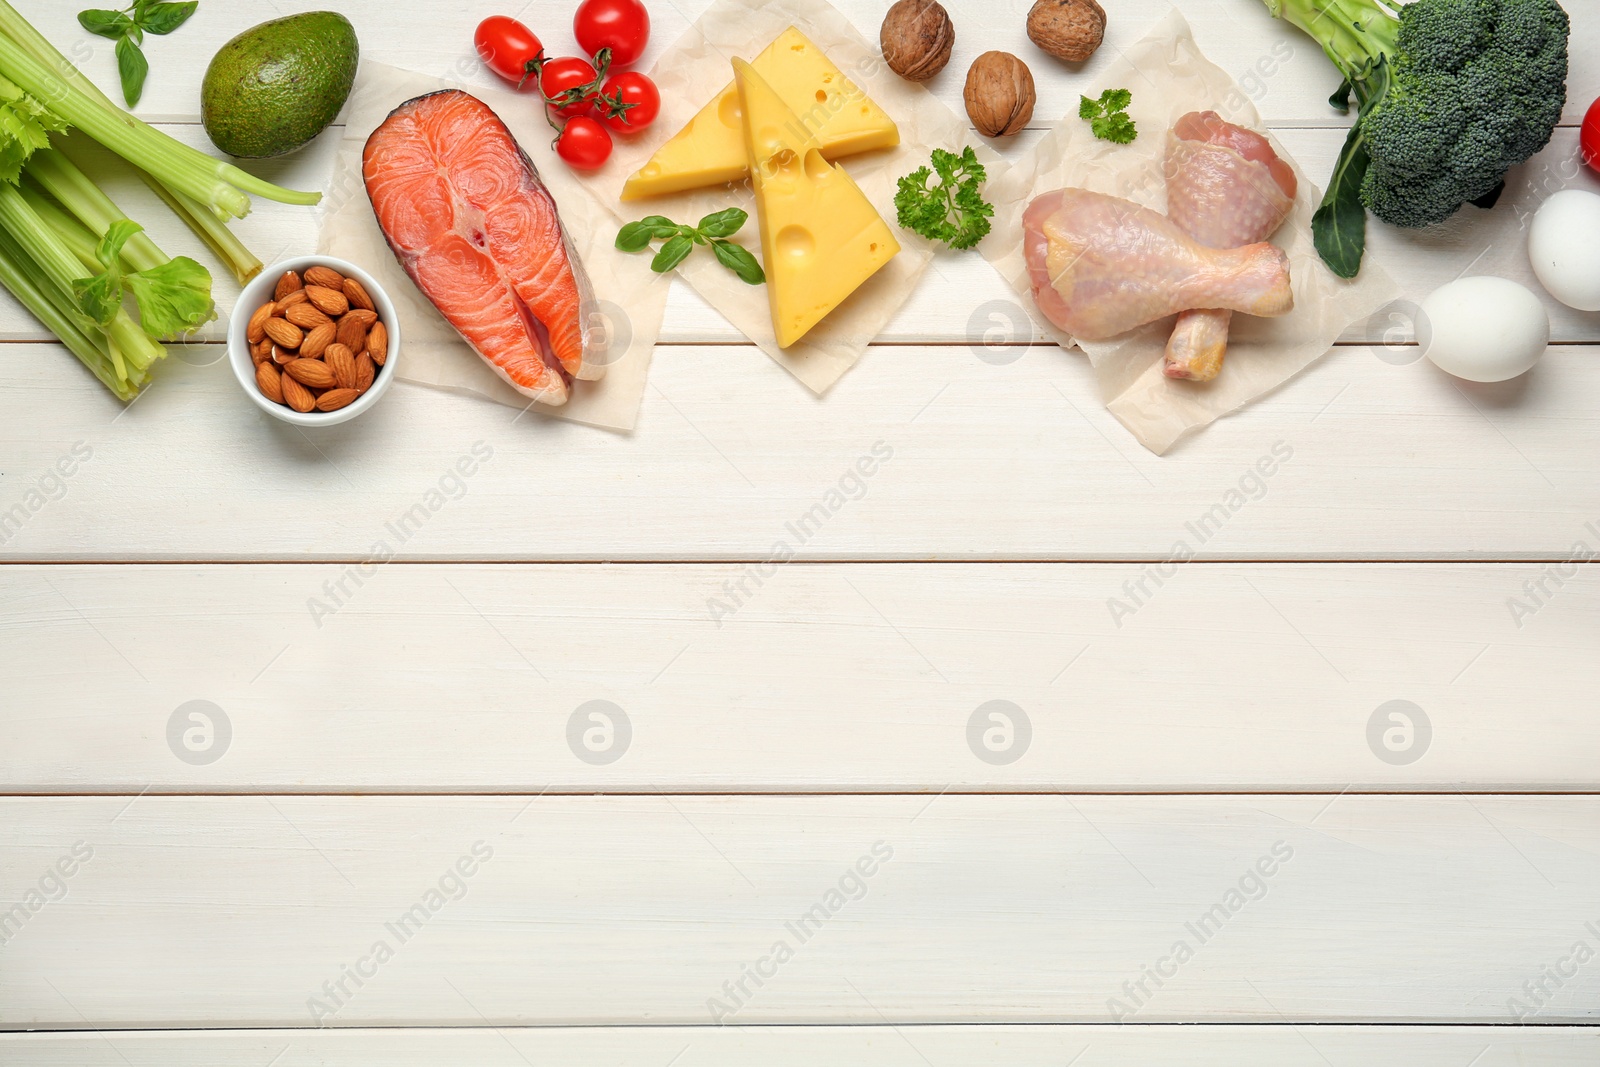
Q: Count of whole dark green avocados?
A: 1